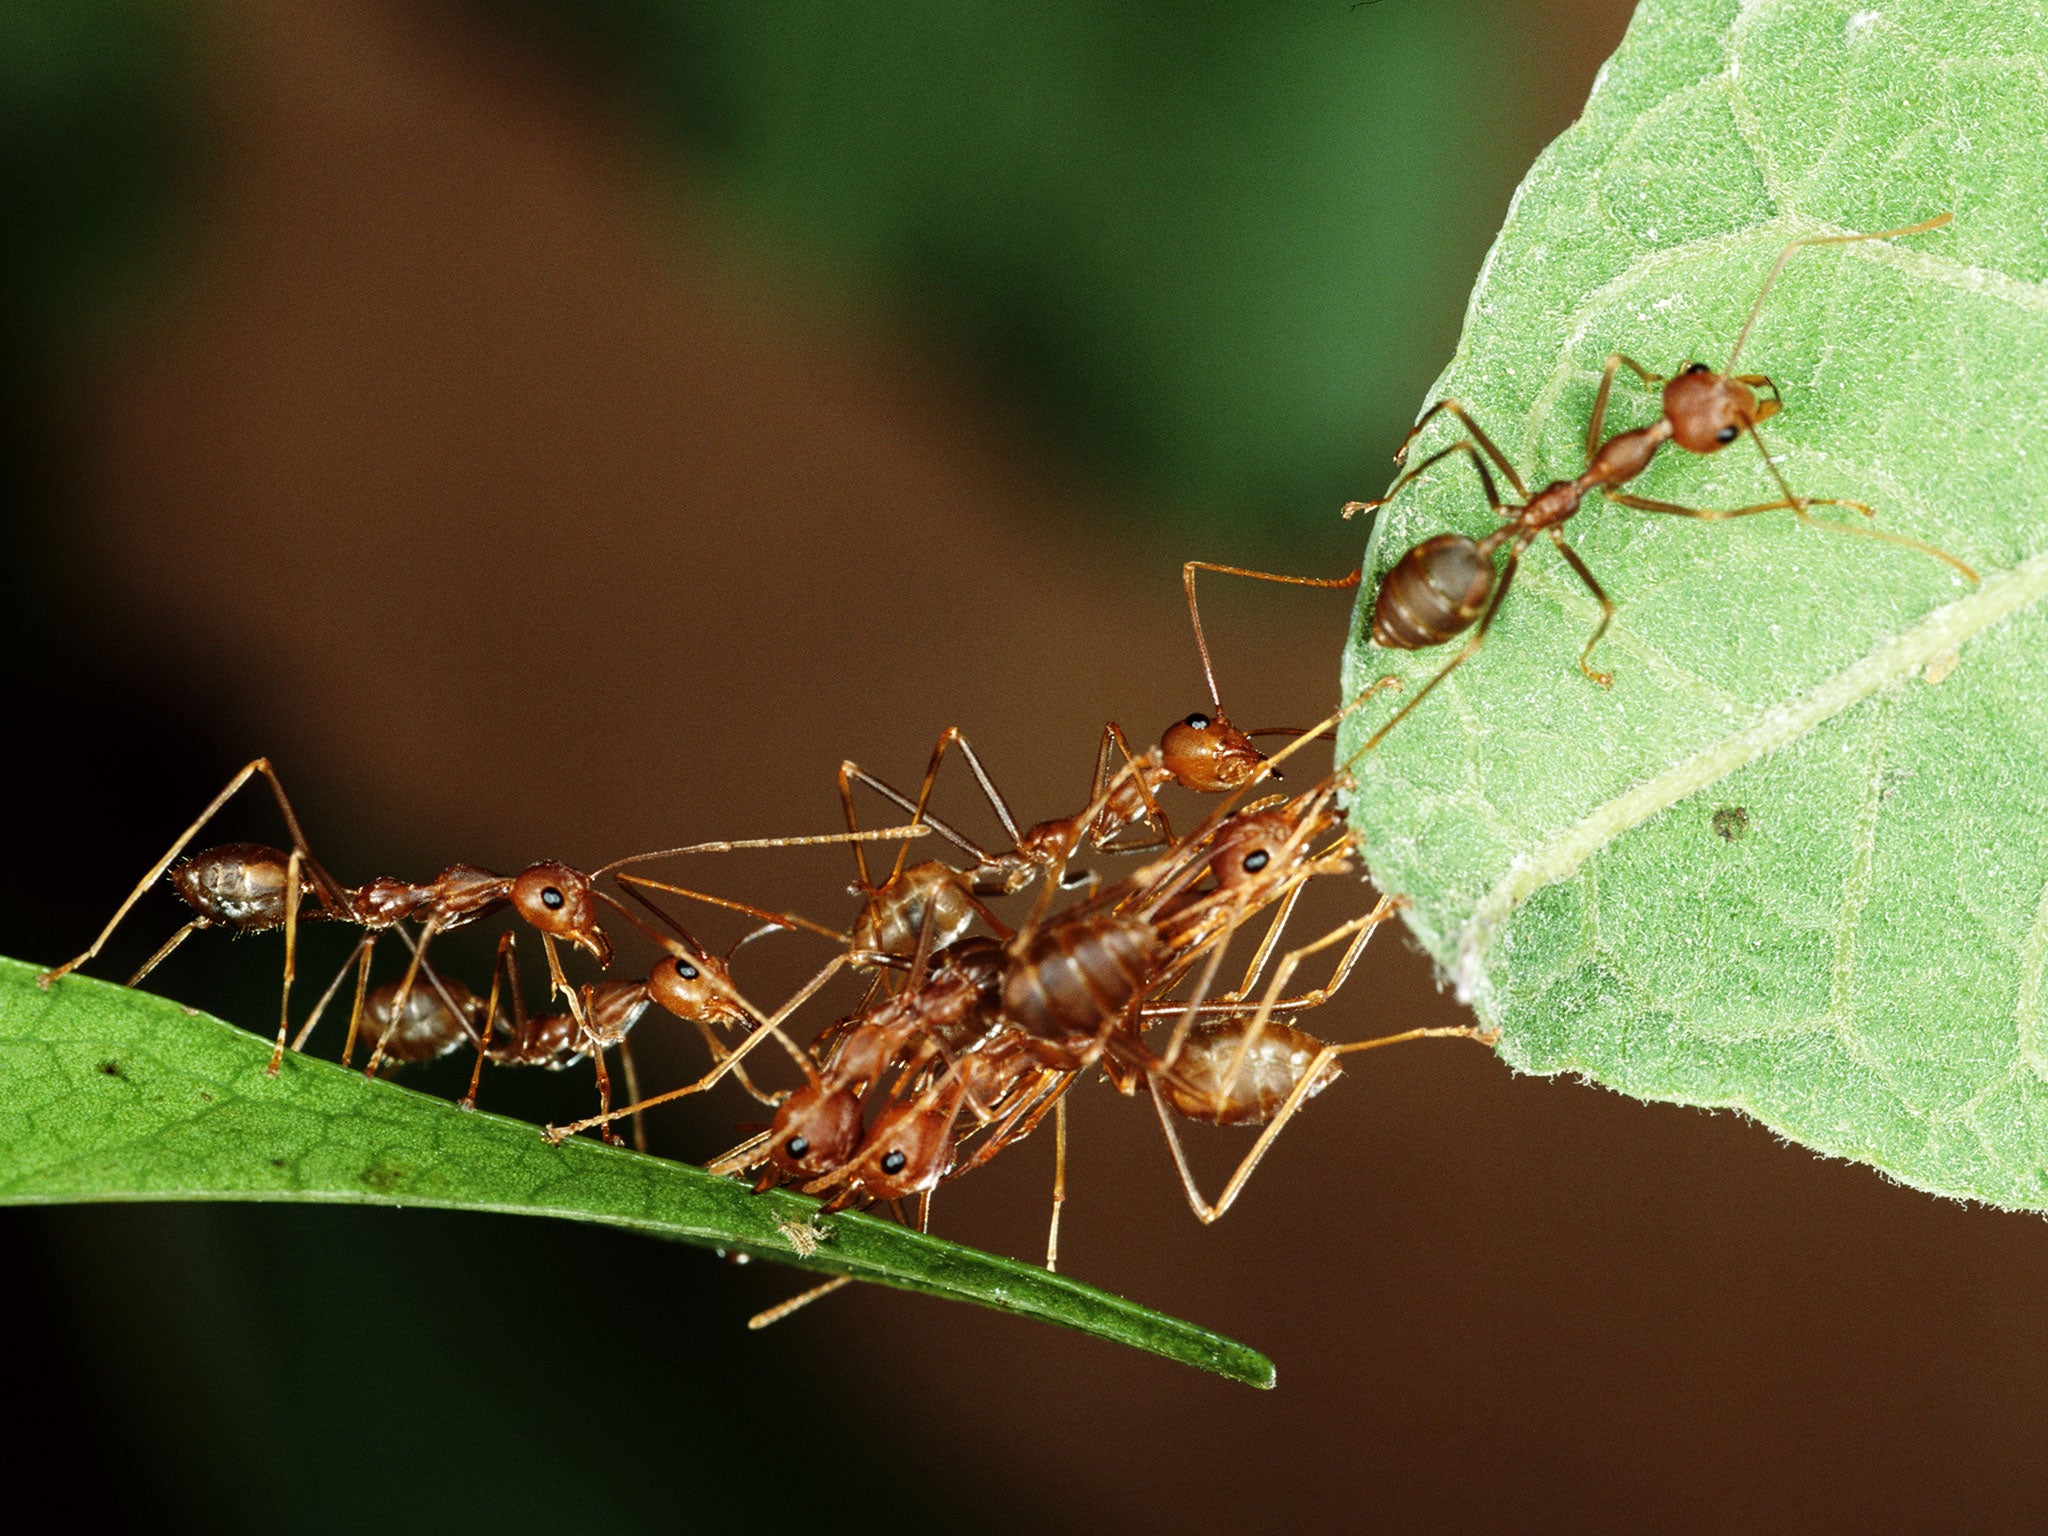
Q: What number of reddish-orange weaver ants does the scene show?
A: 7